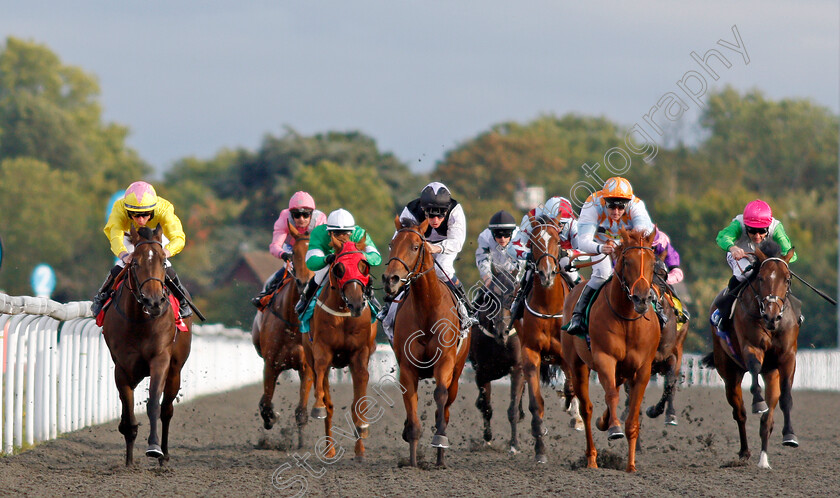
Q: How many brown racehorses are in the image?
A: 8